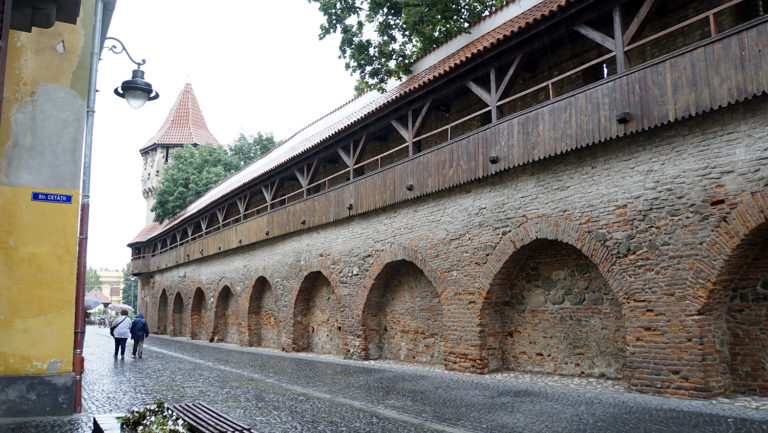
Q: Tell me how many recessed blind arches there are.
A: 9